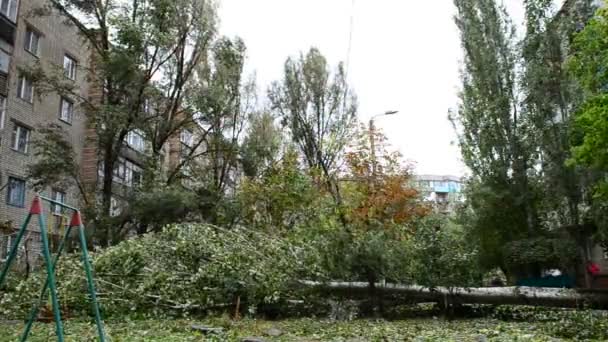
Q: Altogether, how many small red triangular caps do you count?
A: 2